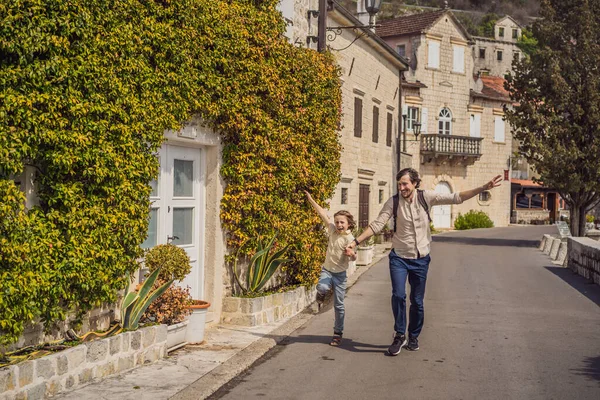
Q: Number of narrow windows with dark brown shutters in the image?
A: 3